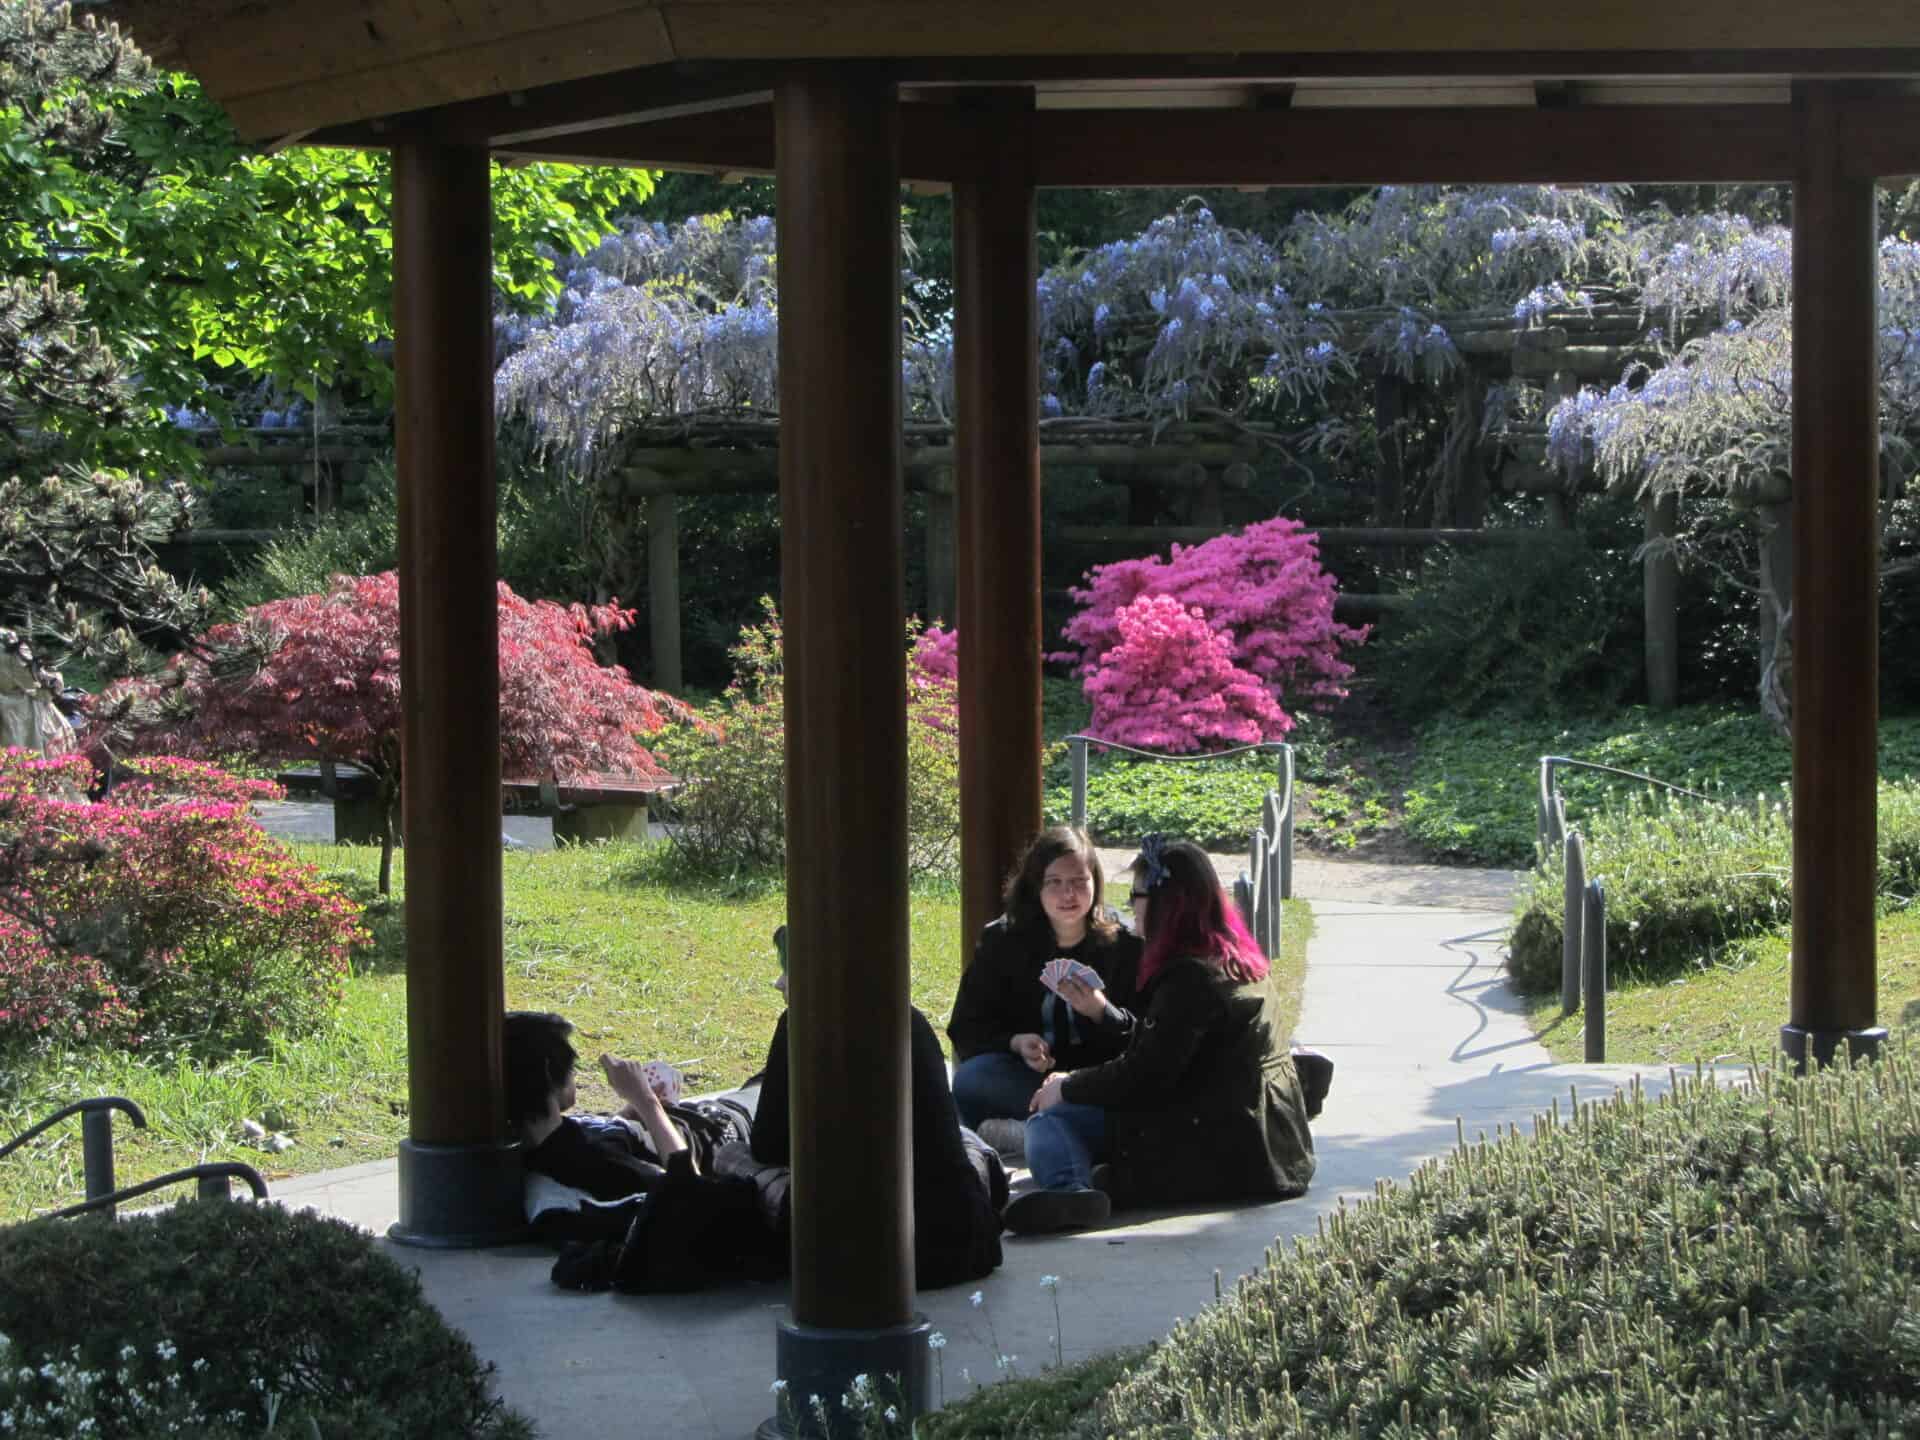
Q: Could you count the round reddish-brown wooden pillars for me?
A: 4